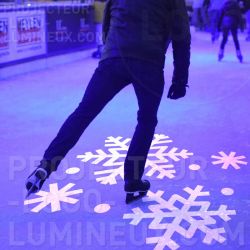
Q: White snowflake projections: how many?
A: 4